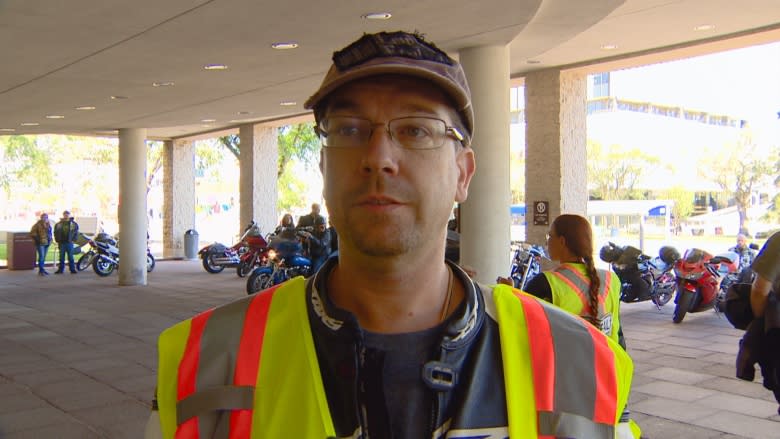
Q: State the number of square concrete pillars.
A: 3